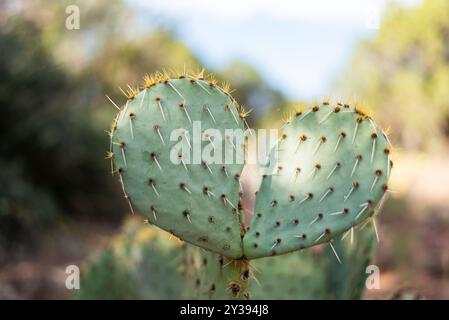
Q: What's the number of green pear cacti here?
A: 2